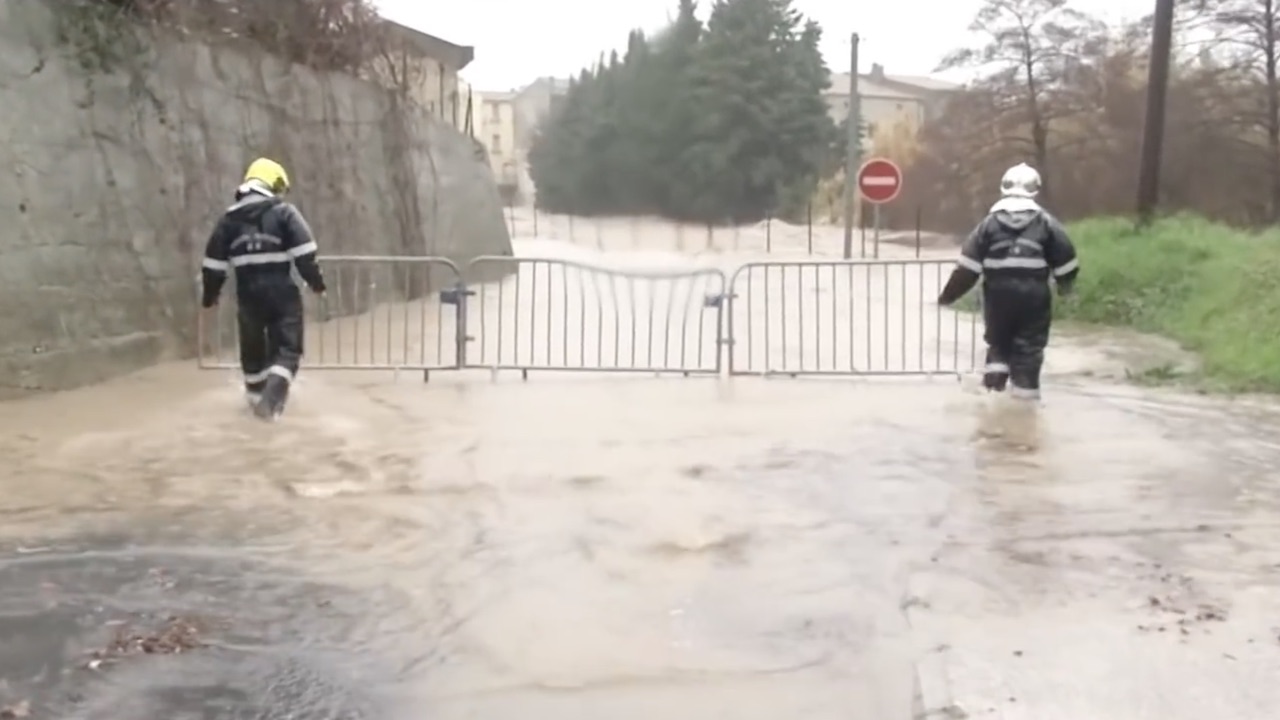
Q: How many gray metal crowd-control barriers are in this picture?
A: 3